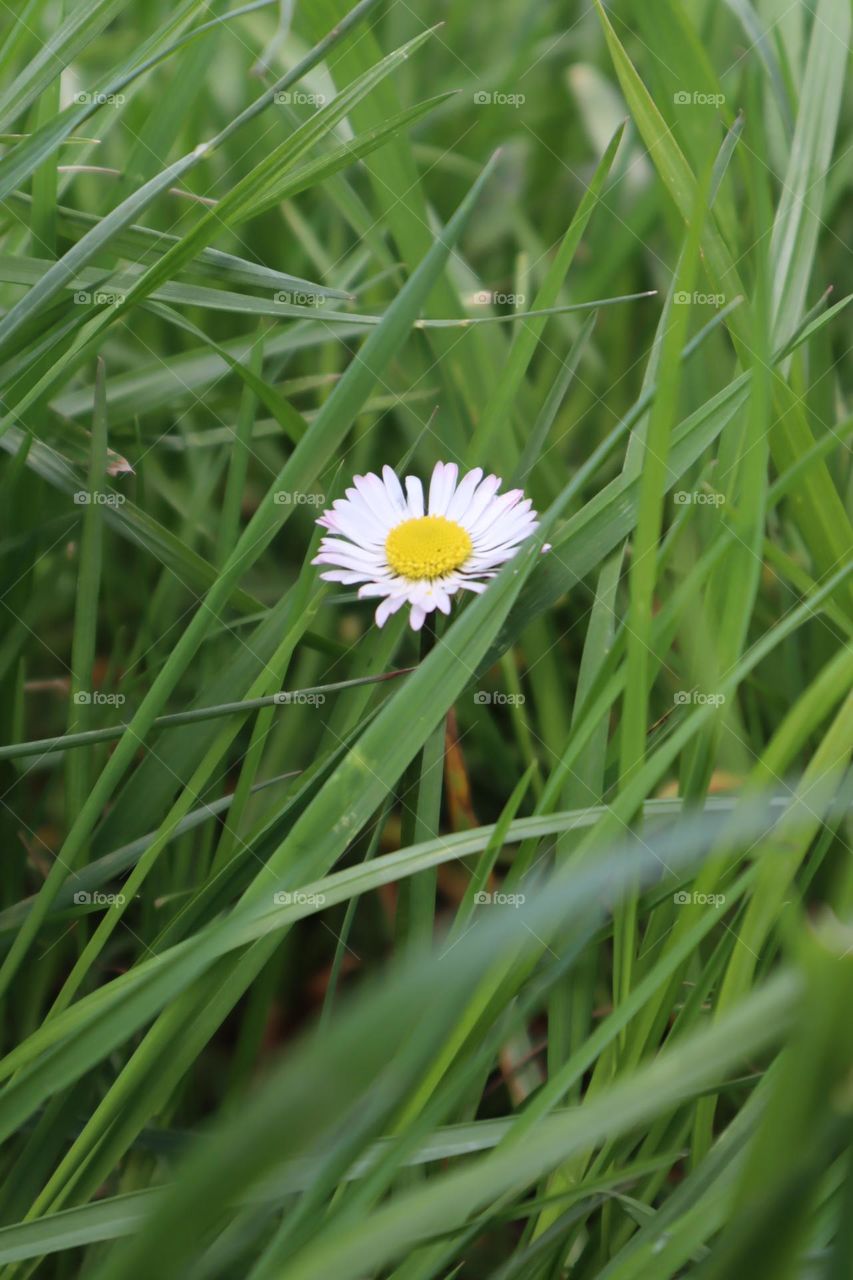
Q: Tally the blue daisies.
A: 0